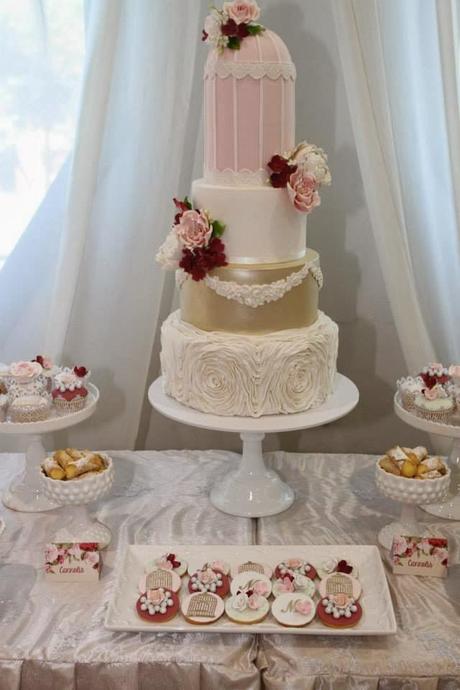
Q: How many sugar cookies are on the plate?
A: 15